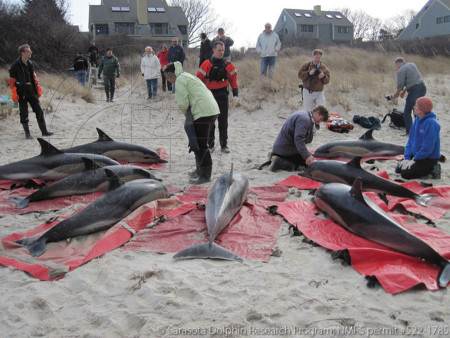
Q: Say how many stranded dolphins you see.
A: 8